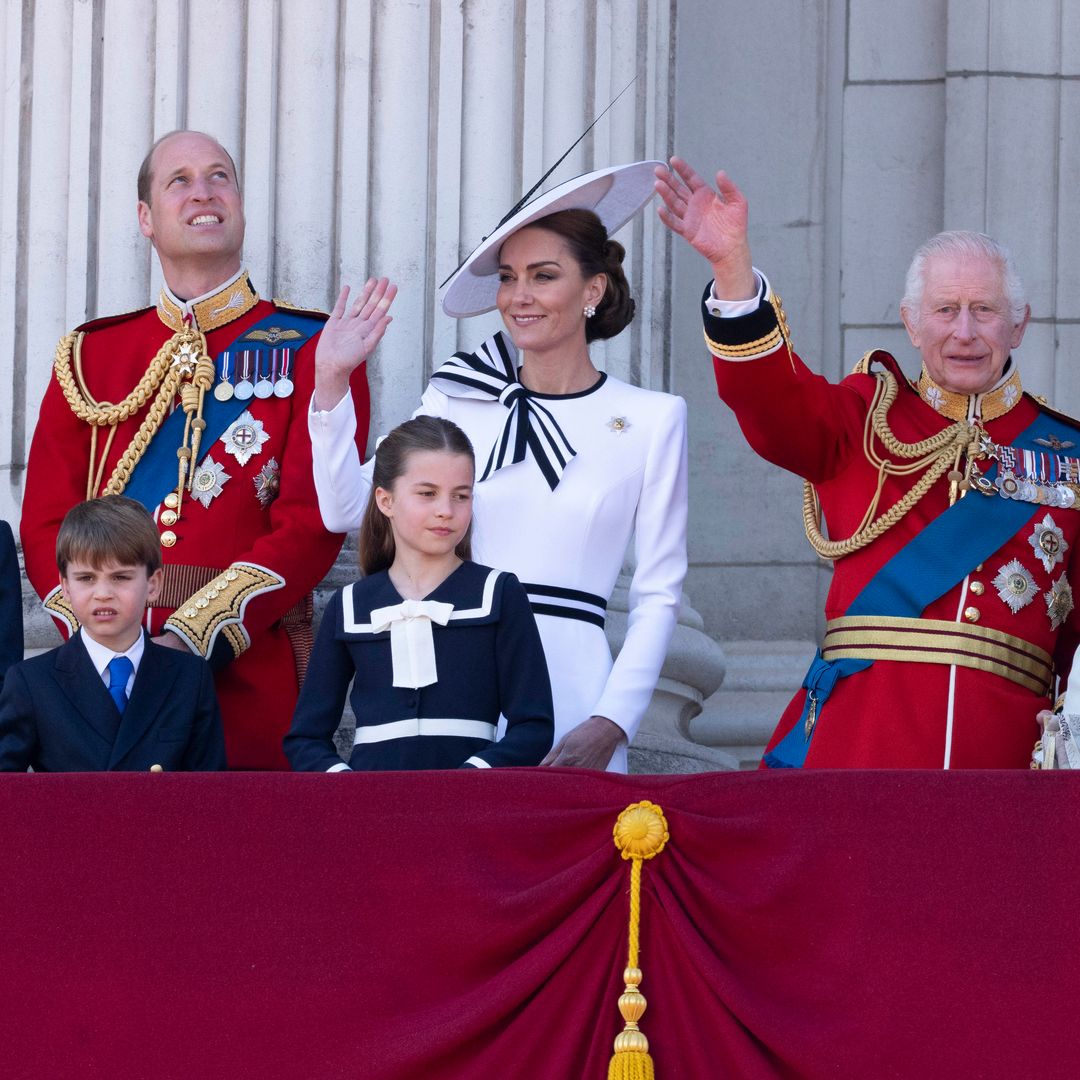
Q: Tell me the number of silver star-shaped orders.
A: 6